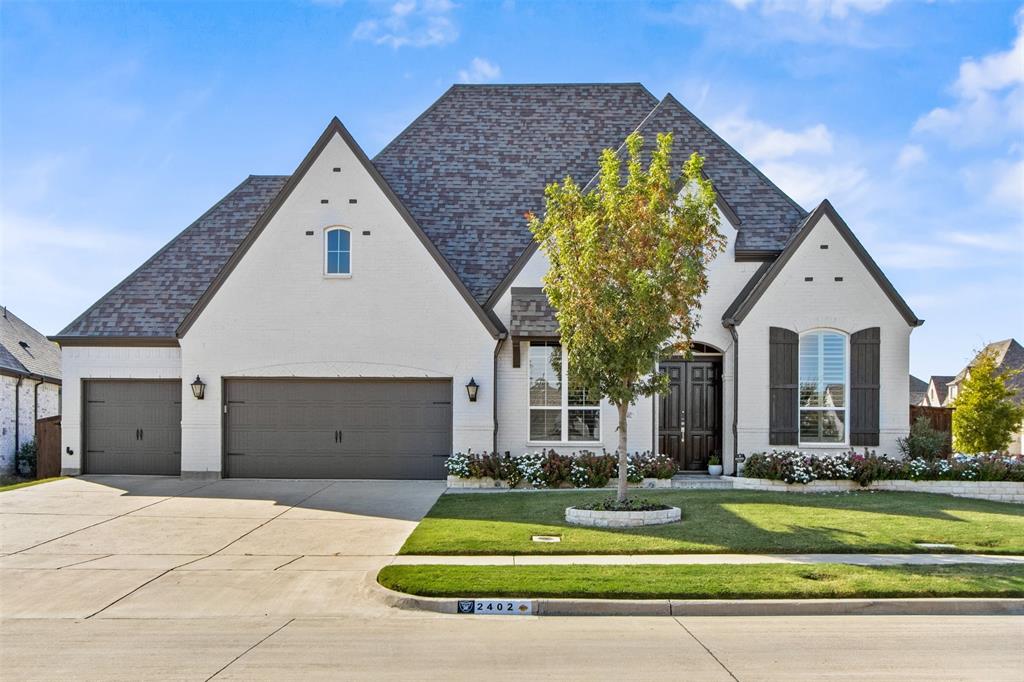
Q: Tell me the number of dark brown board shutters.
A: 2